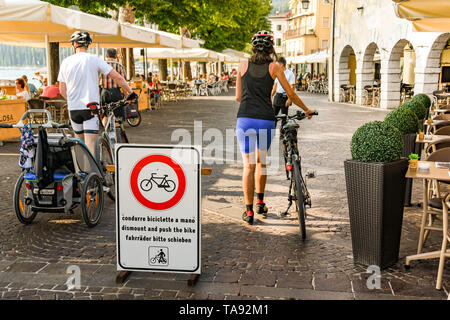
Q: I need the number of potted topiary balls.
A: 4